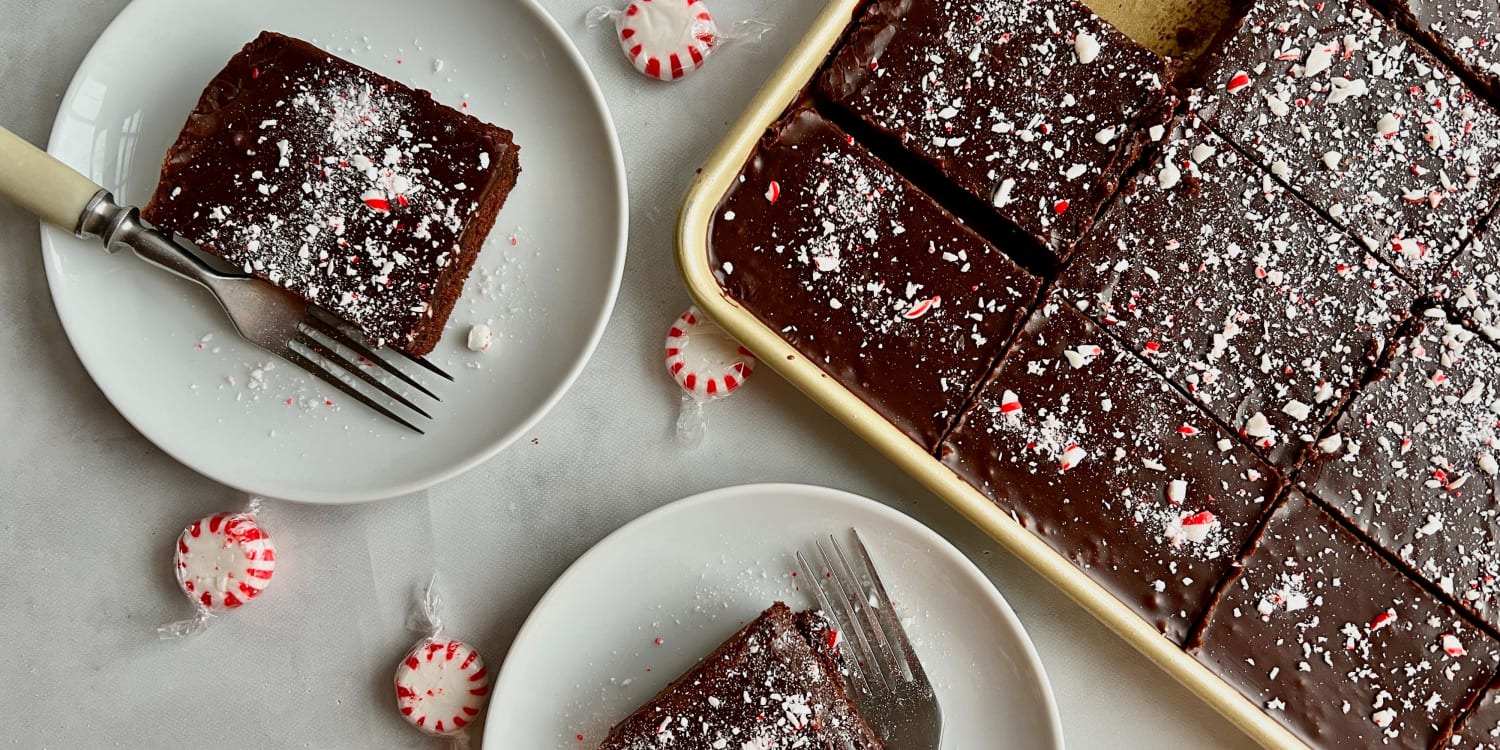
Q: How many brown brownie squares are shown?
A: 12